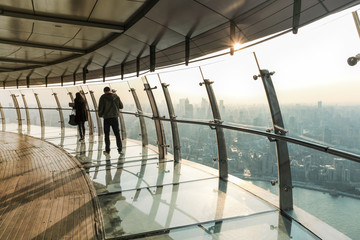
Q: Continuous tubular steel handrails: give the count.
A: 1